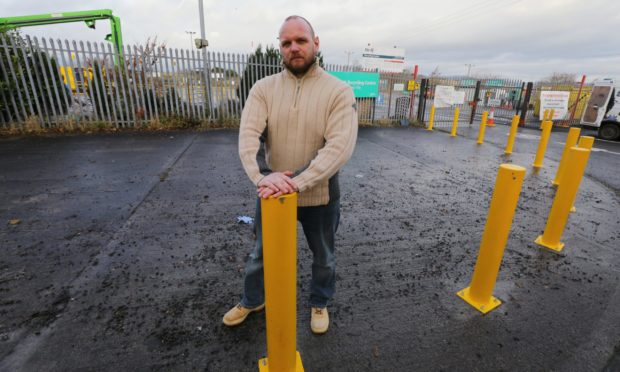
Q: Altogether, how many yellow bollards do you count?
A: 12